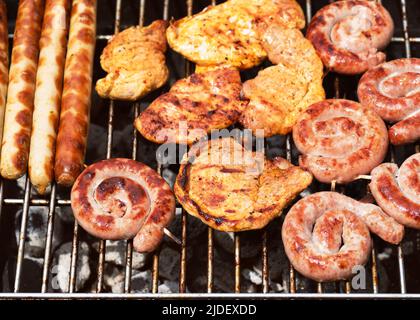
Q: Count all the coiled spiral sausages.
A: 6